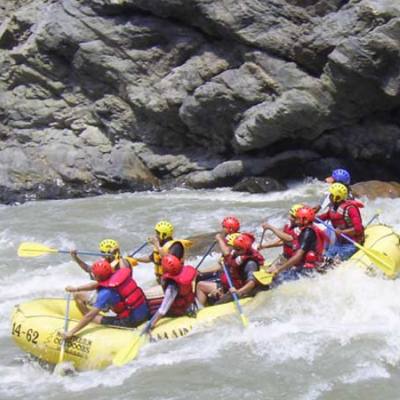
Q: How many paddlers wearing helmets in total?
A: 11